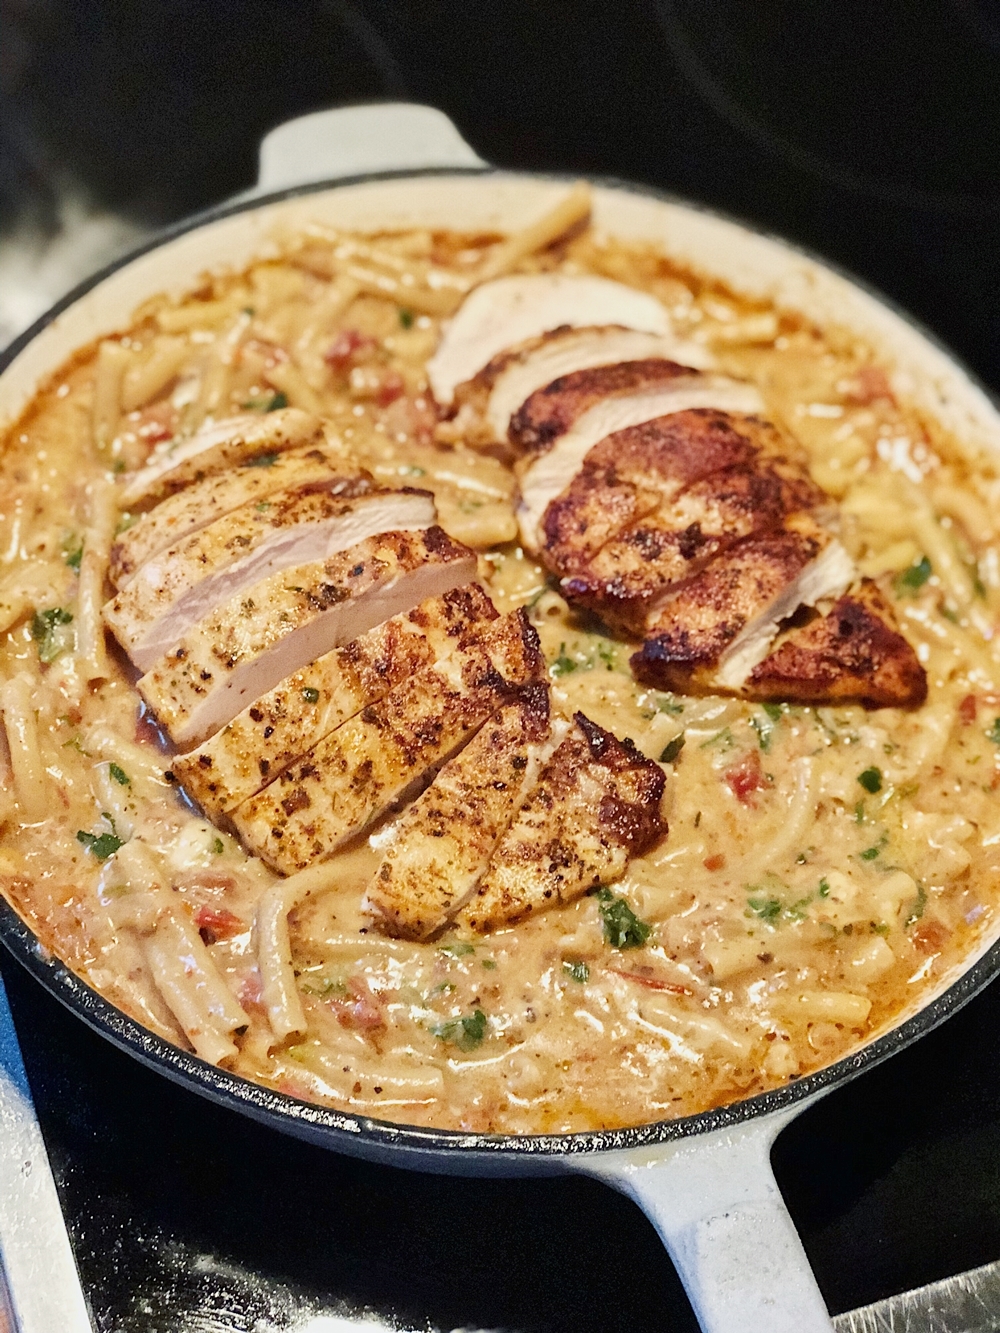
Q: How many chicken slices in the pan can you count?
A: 15